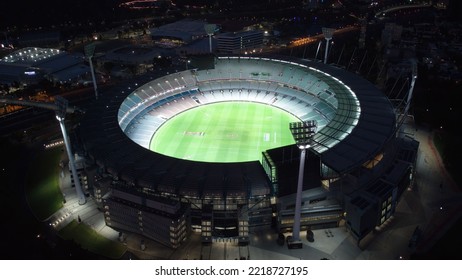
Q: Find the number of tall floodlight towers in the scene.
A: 6